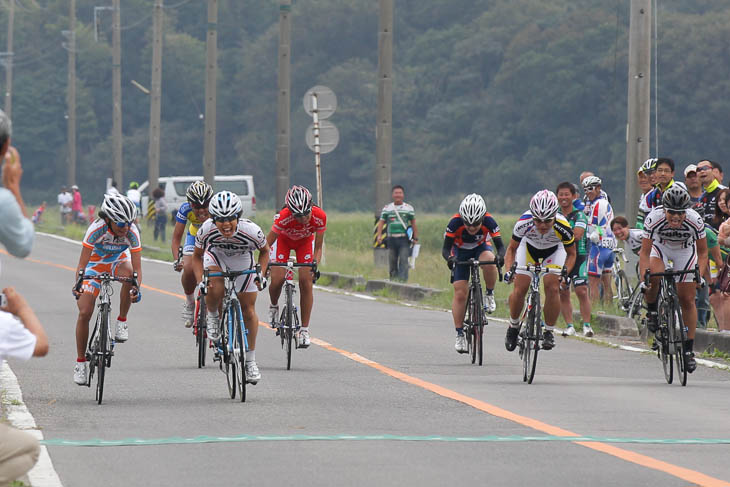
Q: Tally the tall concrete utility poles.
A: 8